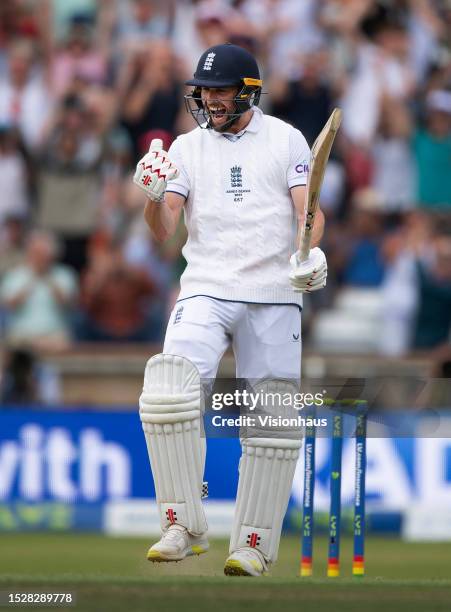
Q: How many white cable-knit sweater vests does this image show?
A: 1